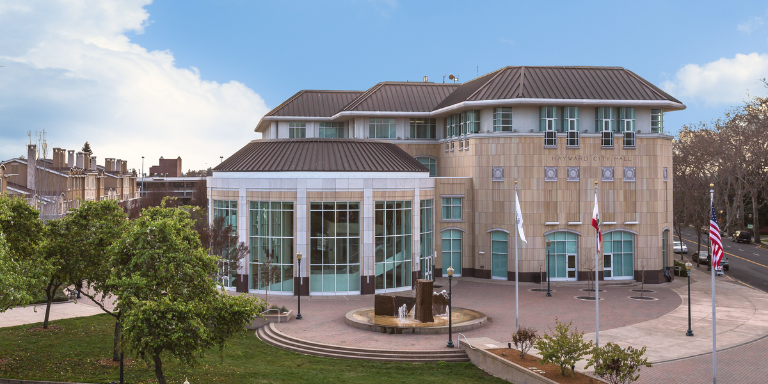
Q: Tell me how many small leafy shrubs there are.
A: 3